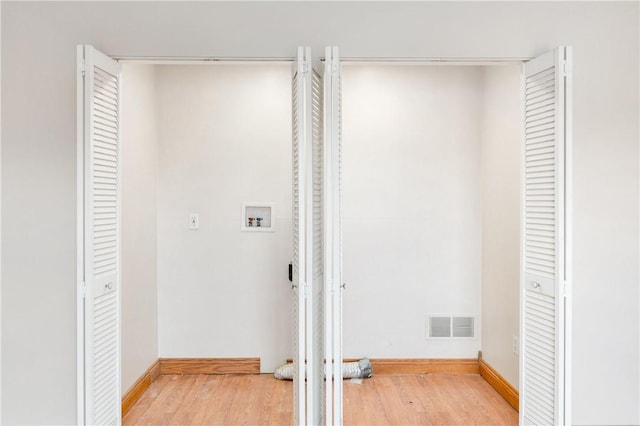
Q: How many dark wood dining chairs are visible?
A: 0